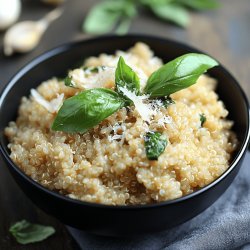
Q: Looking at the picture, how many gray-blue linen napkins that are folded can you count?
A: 1